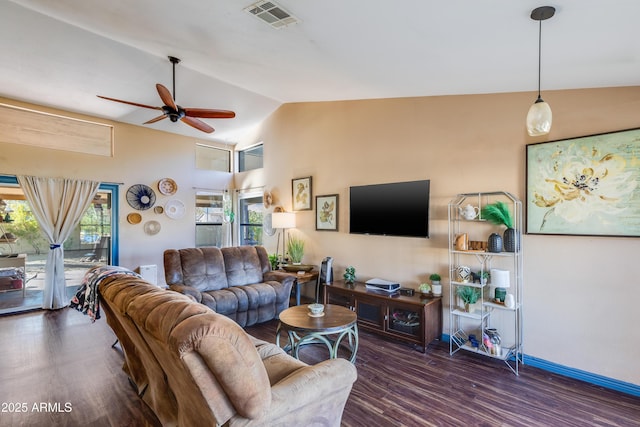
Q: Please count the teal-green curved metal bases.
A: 1